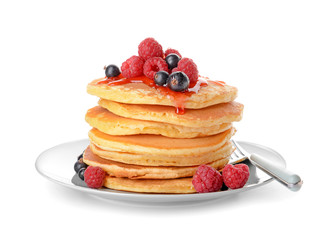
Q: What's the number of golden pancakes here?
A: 7